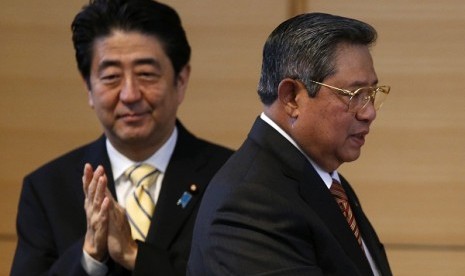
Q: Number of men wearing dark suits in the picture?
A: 2